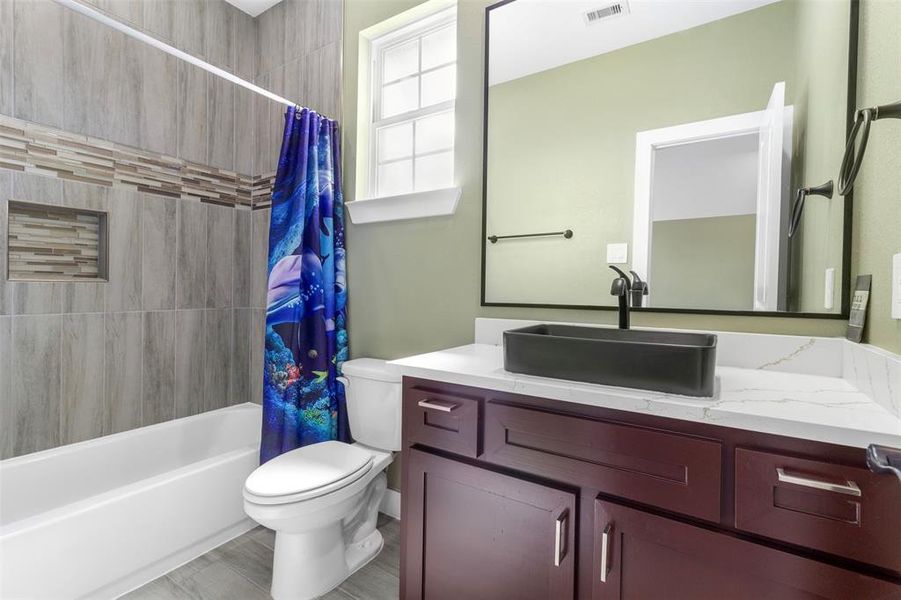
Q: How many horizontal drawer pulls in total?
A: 2